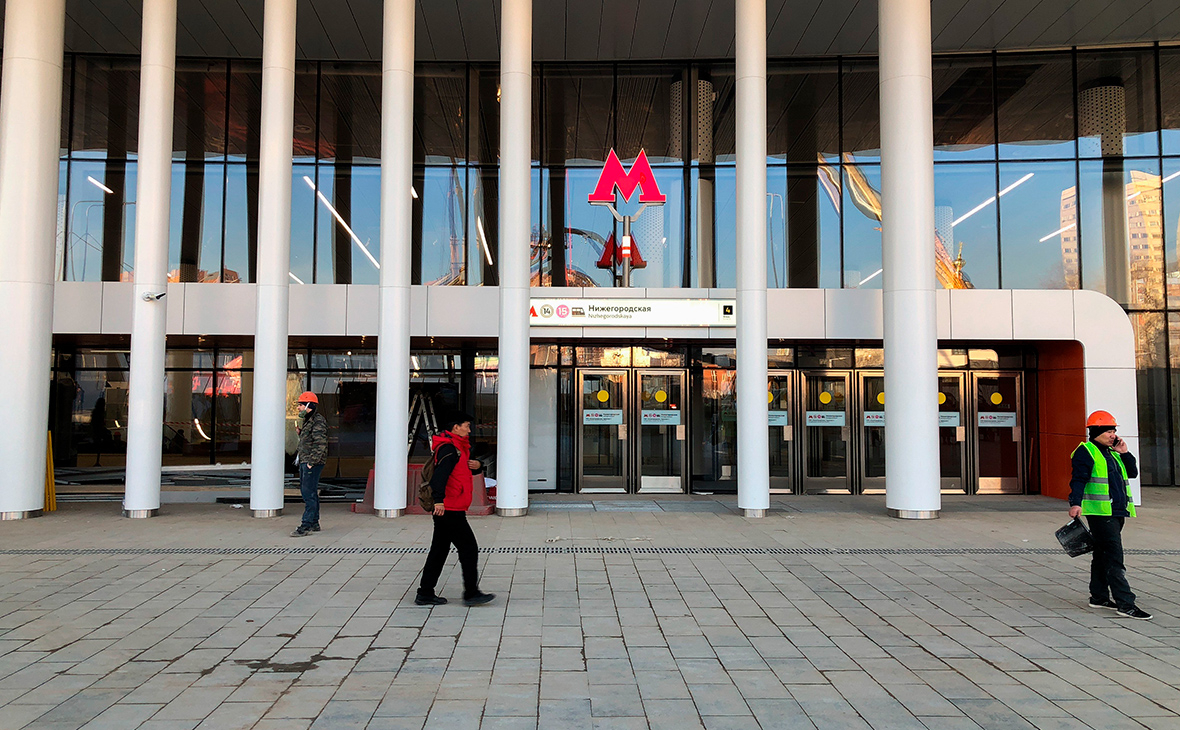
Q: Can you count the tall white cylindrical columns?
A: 7